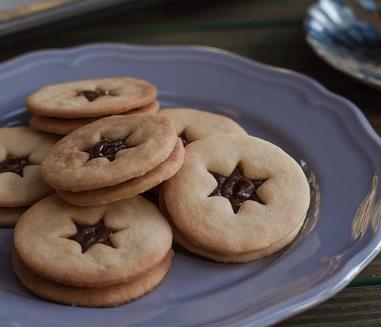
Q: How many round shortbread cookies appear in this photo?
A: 6